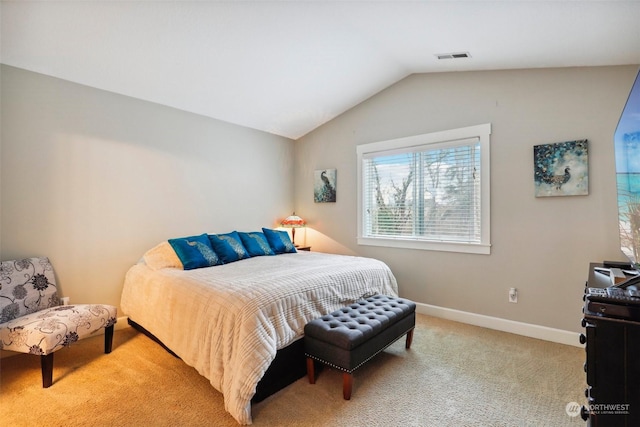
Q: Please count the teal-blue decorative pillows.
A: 4